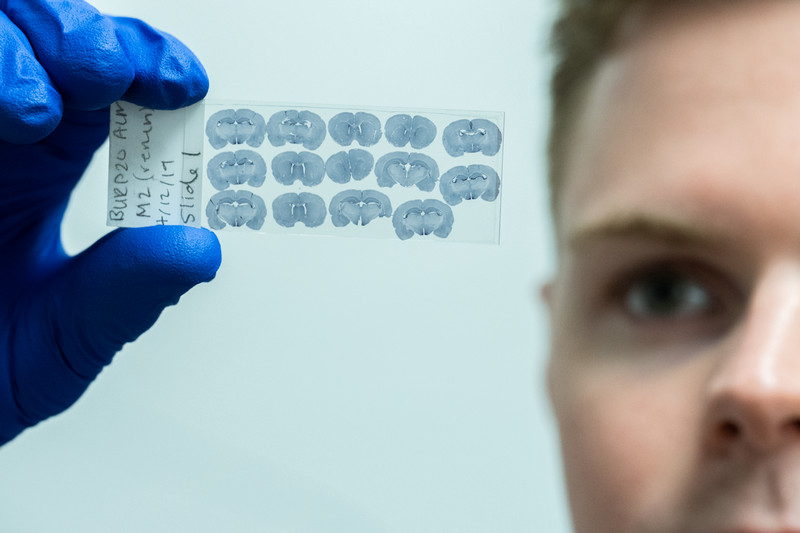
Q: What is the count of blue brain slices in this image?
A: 14